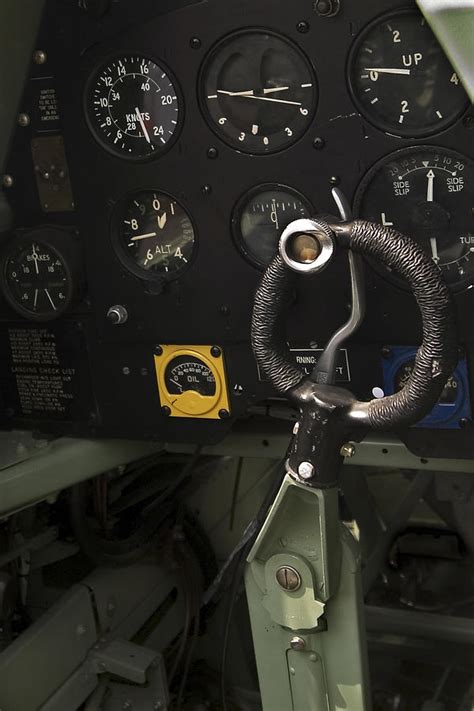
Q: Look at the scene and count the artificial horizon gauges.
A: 1